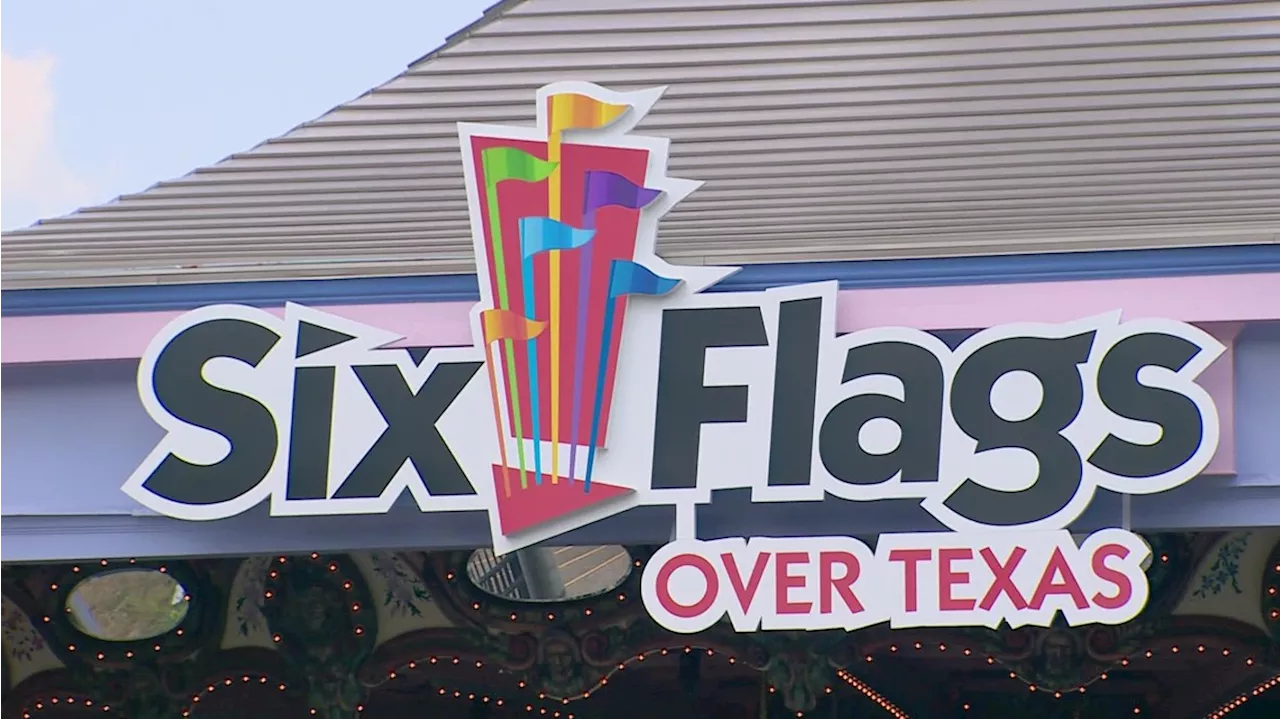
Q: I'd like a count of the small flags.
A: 6